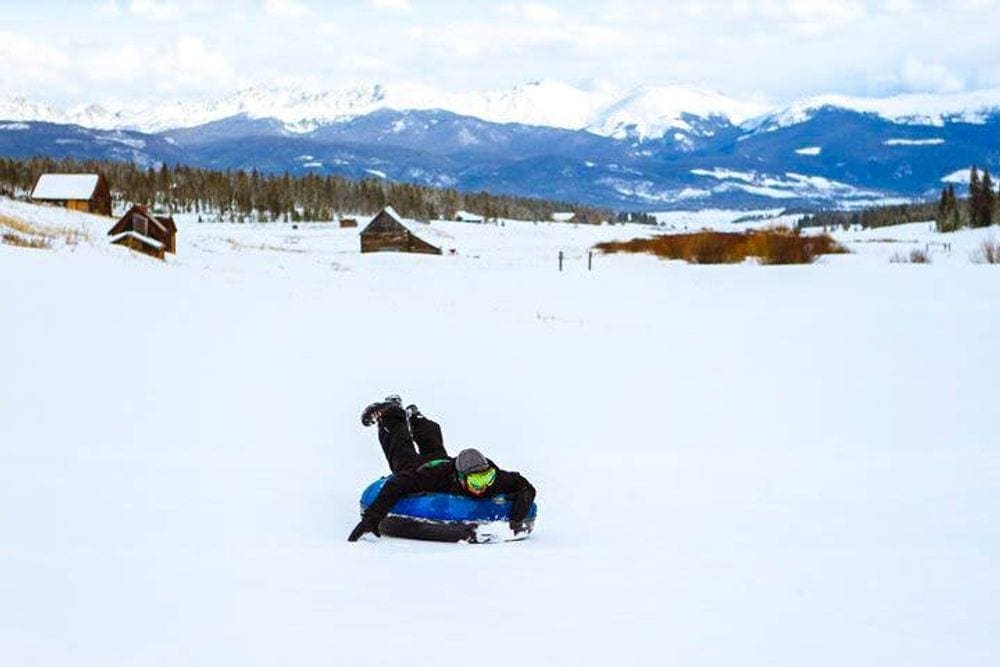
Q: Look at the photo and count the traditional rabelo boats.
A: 0